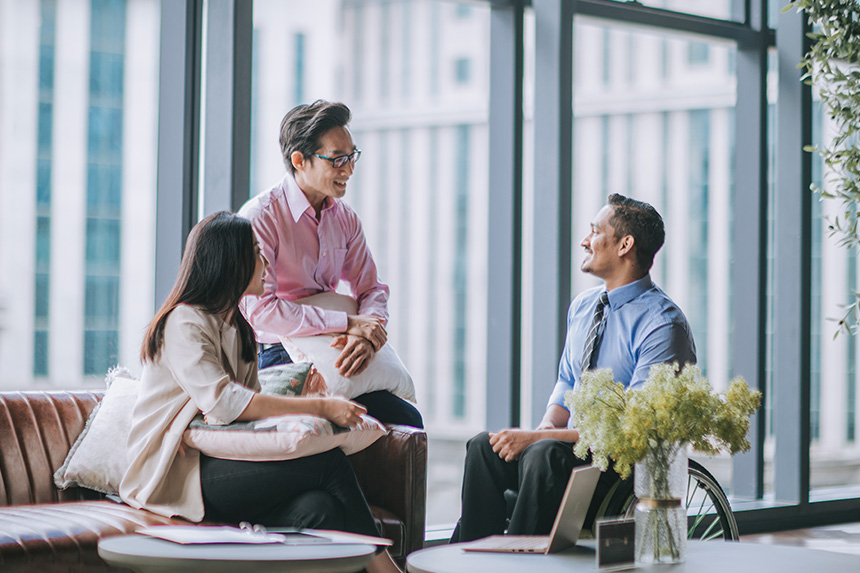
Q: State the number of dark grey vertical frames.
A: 6